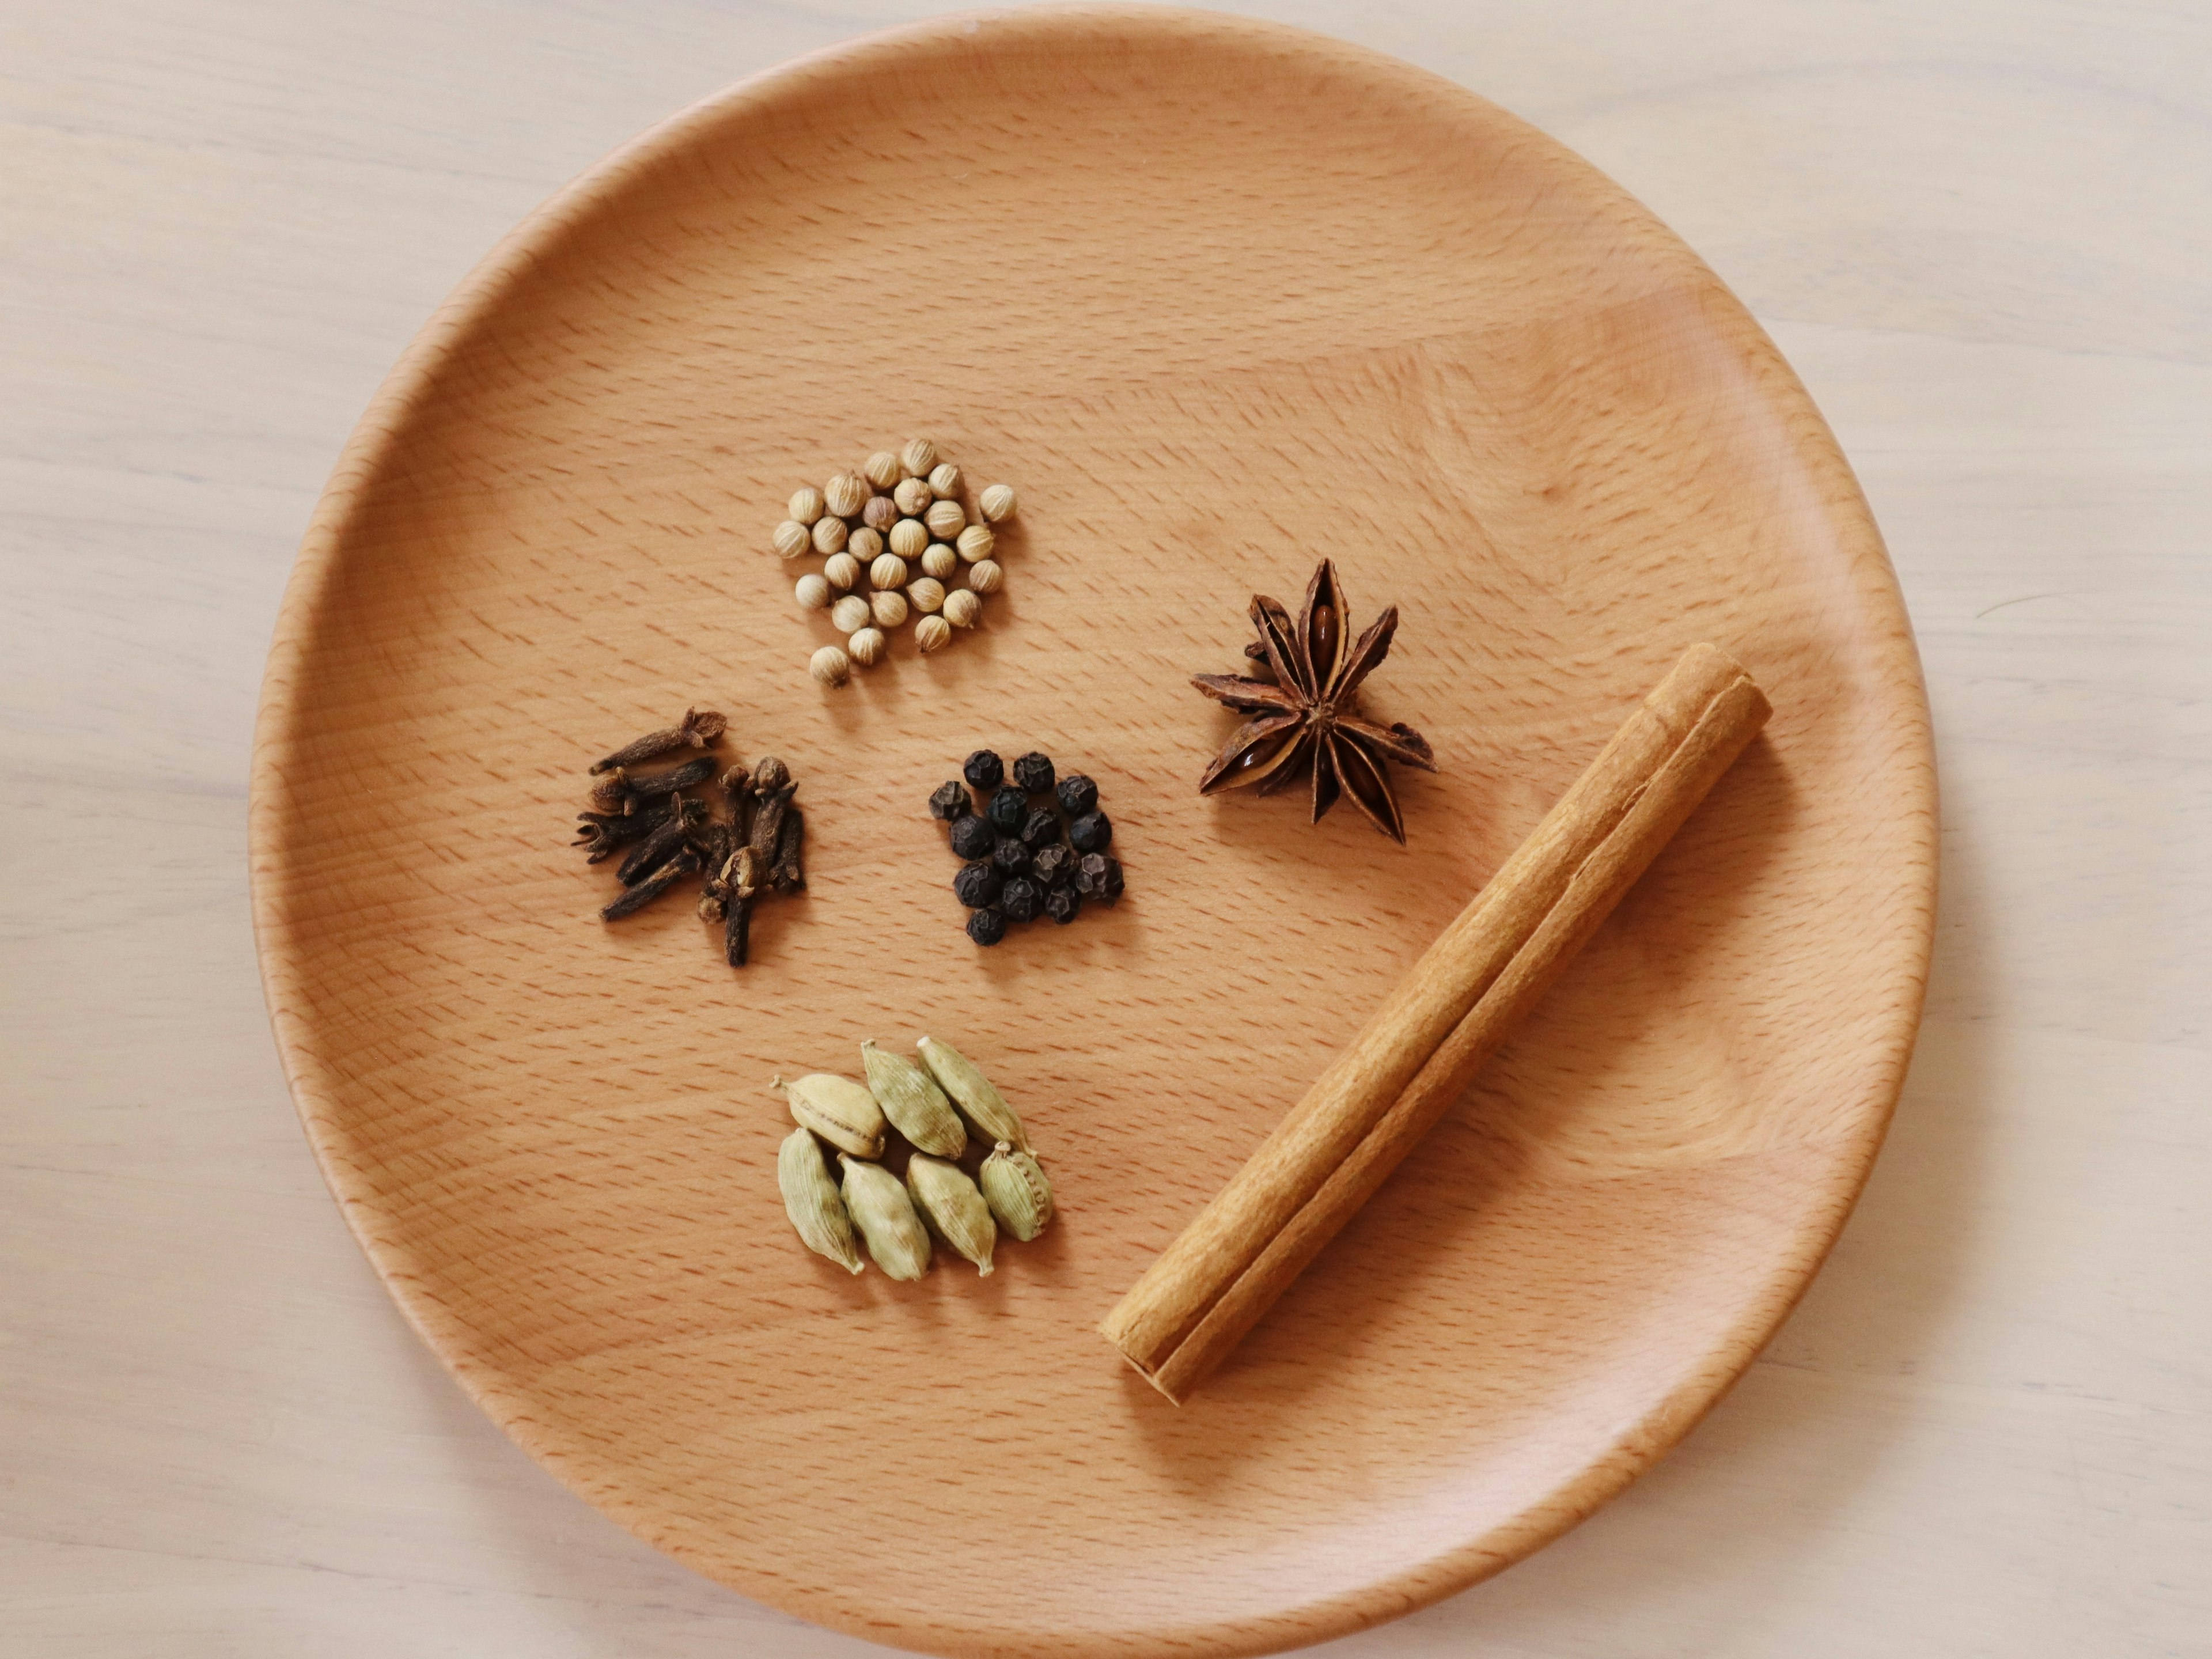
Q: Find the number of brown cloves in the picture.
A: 10